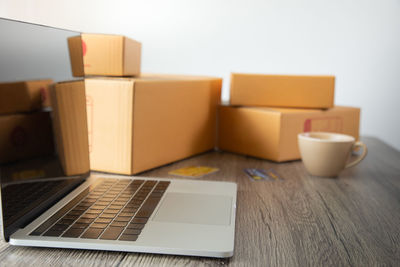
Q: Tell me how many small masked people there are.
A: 0